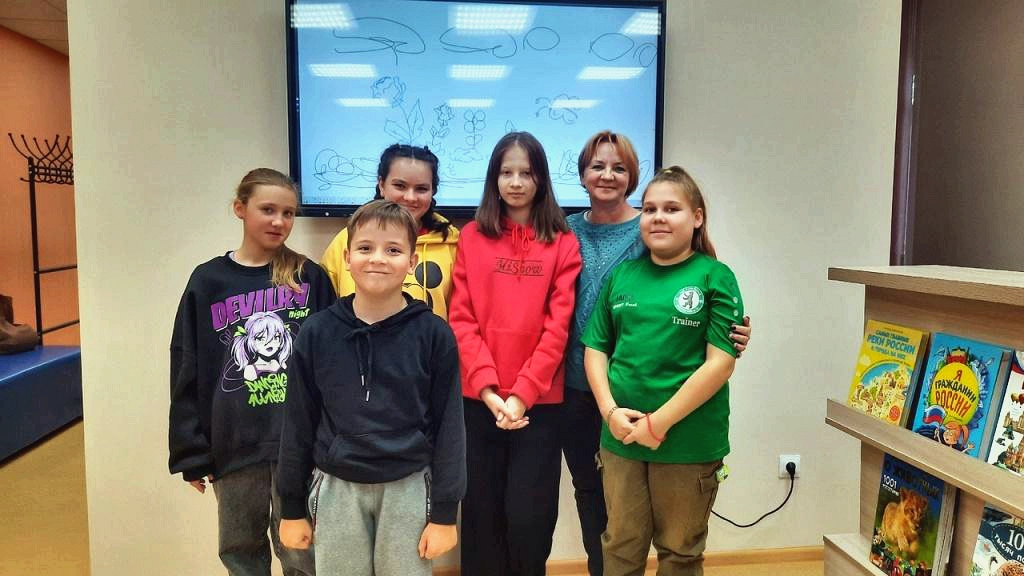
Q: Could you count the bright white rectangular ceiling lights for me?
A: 9